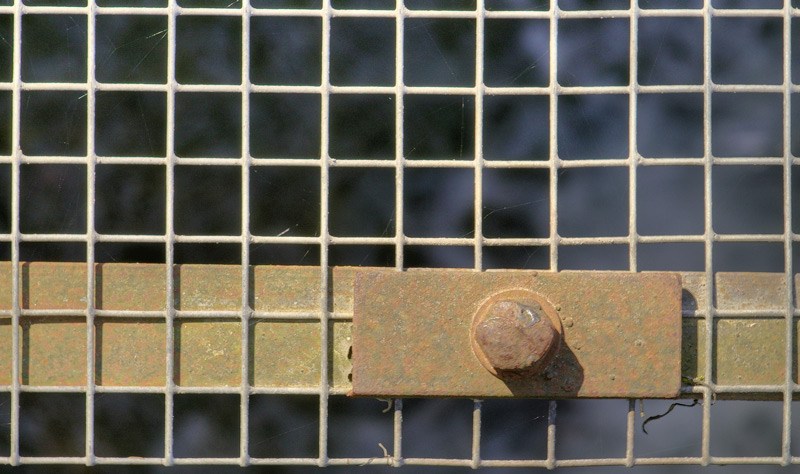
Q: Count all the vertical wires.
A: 11